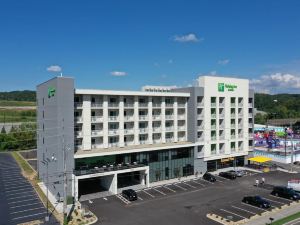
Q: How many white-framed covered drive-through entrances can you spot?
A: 2